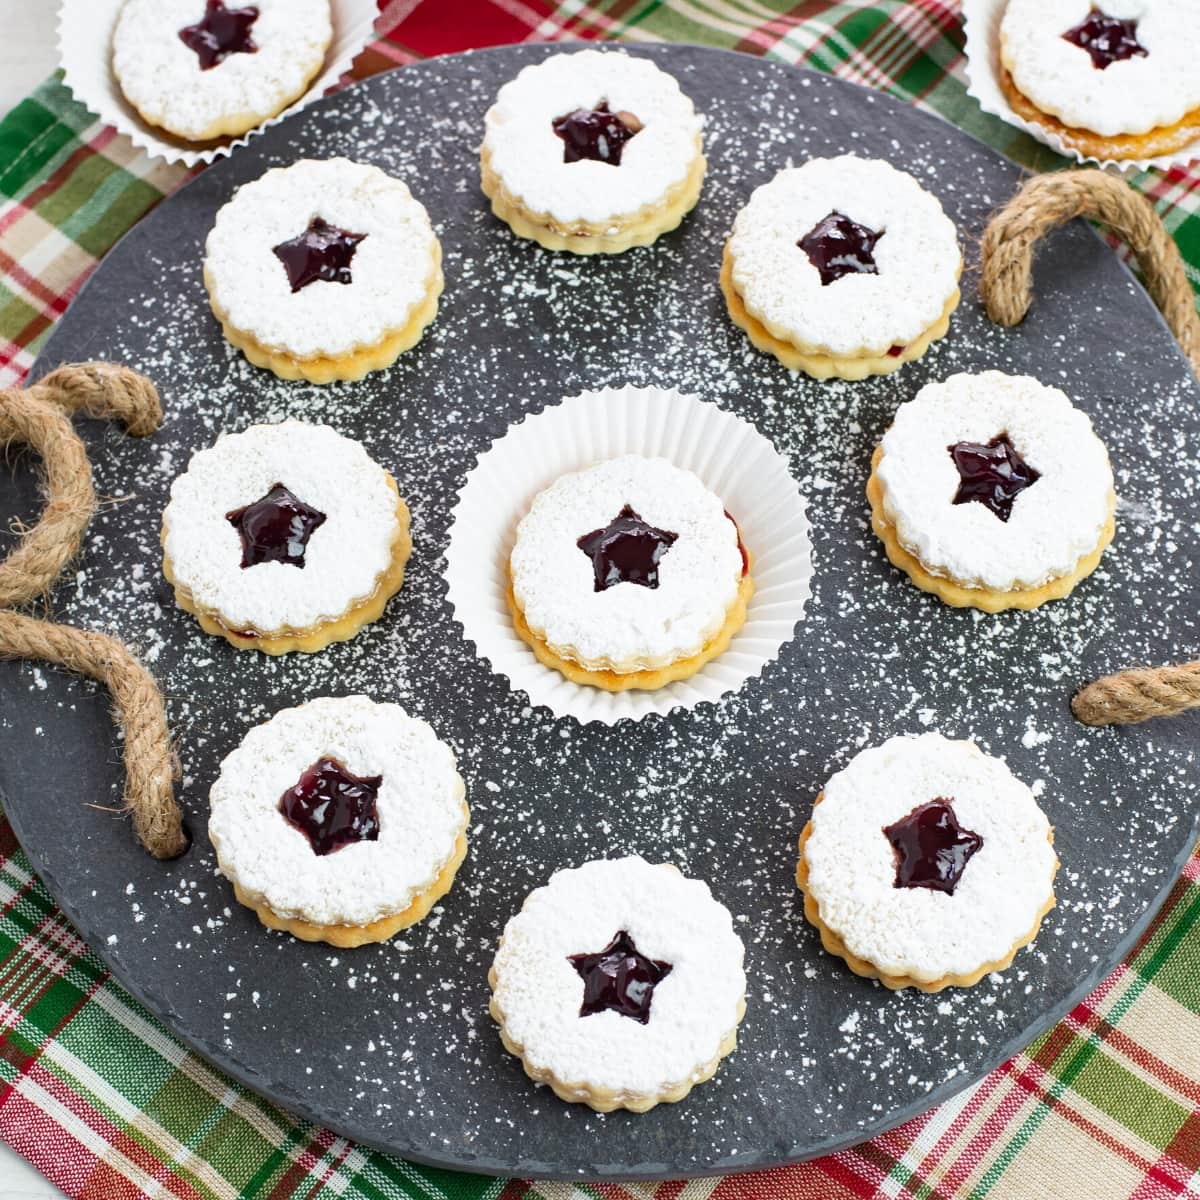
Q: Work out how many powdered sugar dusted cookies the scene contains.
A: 11